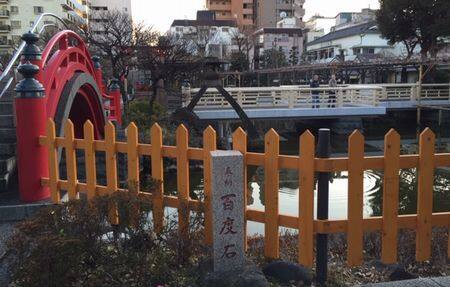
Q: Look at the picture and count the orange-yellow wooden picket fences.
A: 14